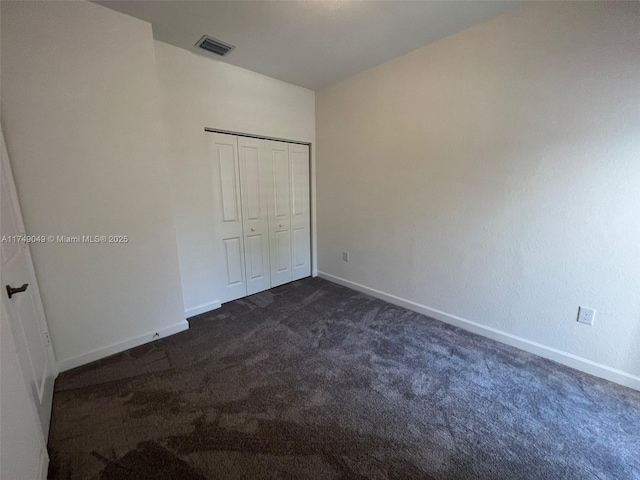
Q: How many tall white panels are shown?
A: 4